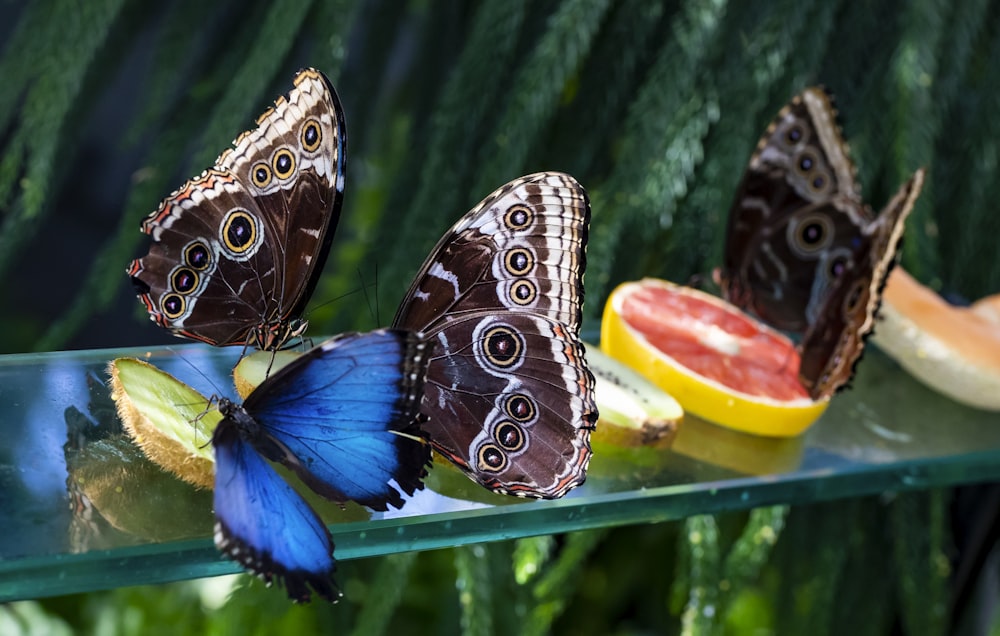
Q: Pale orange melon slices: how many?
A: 1